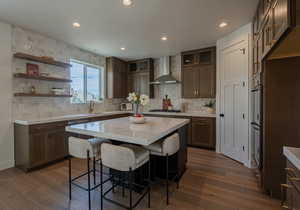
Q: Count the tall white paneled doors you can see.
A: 1